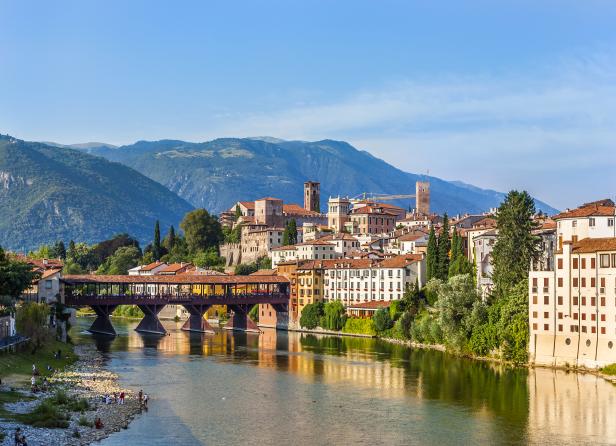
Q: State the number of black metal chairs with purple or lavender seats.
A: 0